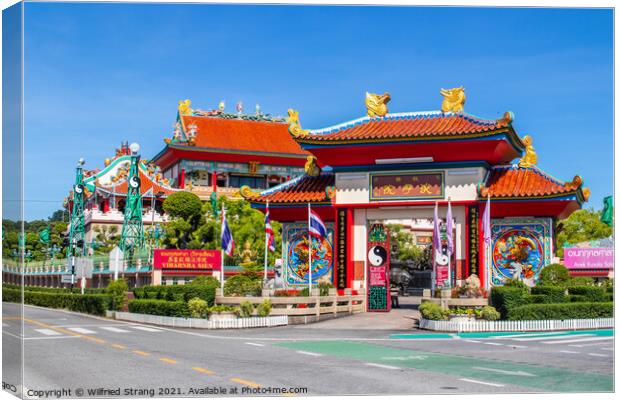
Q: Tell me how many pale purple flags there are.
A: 3